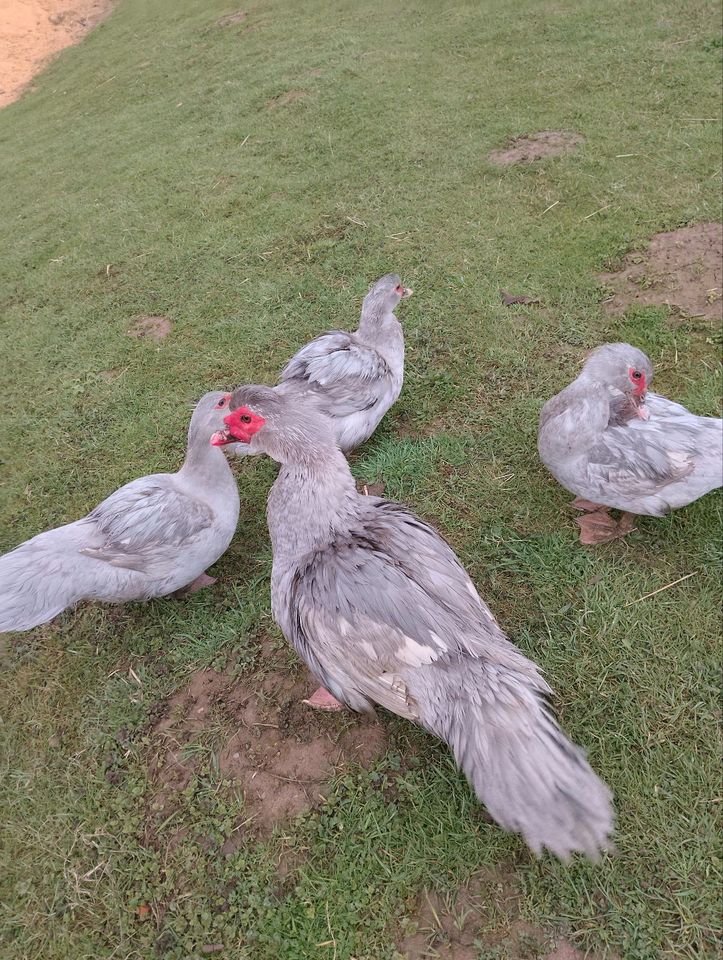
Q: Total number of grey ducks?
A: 4